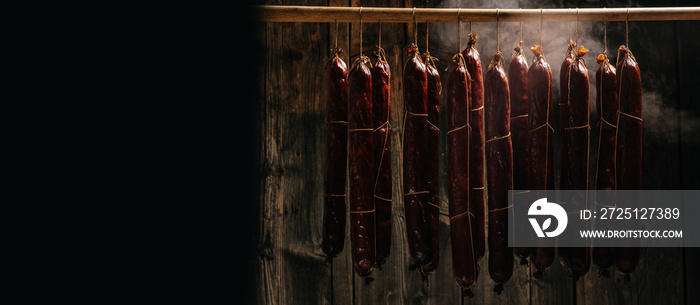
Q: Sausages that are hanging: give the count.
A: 14